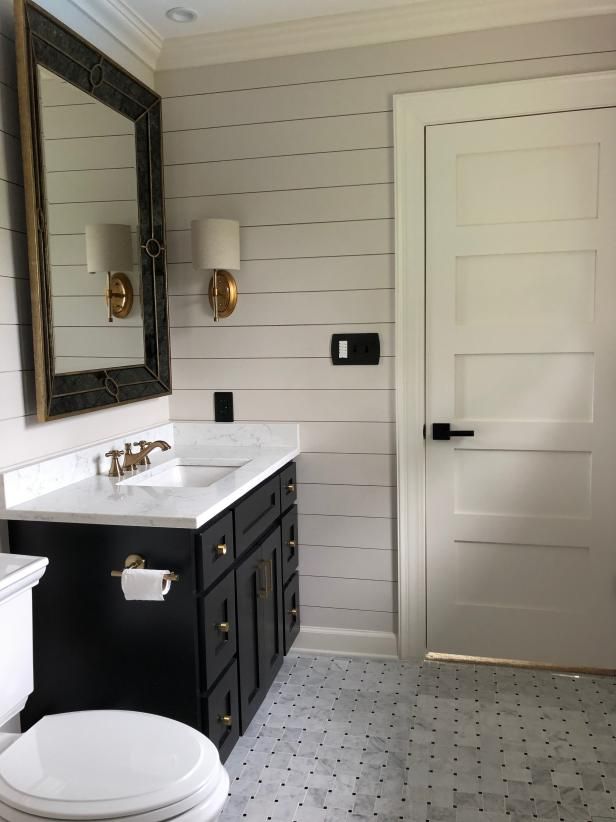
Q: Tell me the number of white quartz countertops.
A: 1